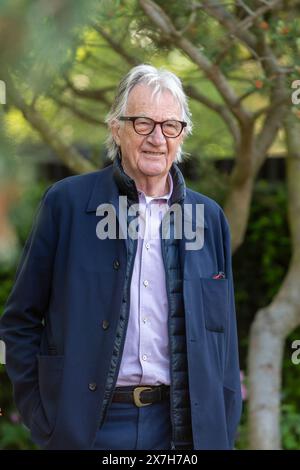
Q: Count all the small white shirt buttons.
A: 4